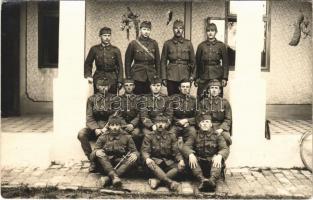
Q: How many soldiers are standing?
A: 4